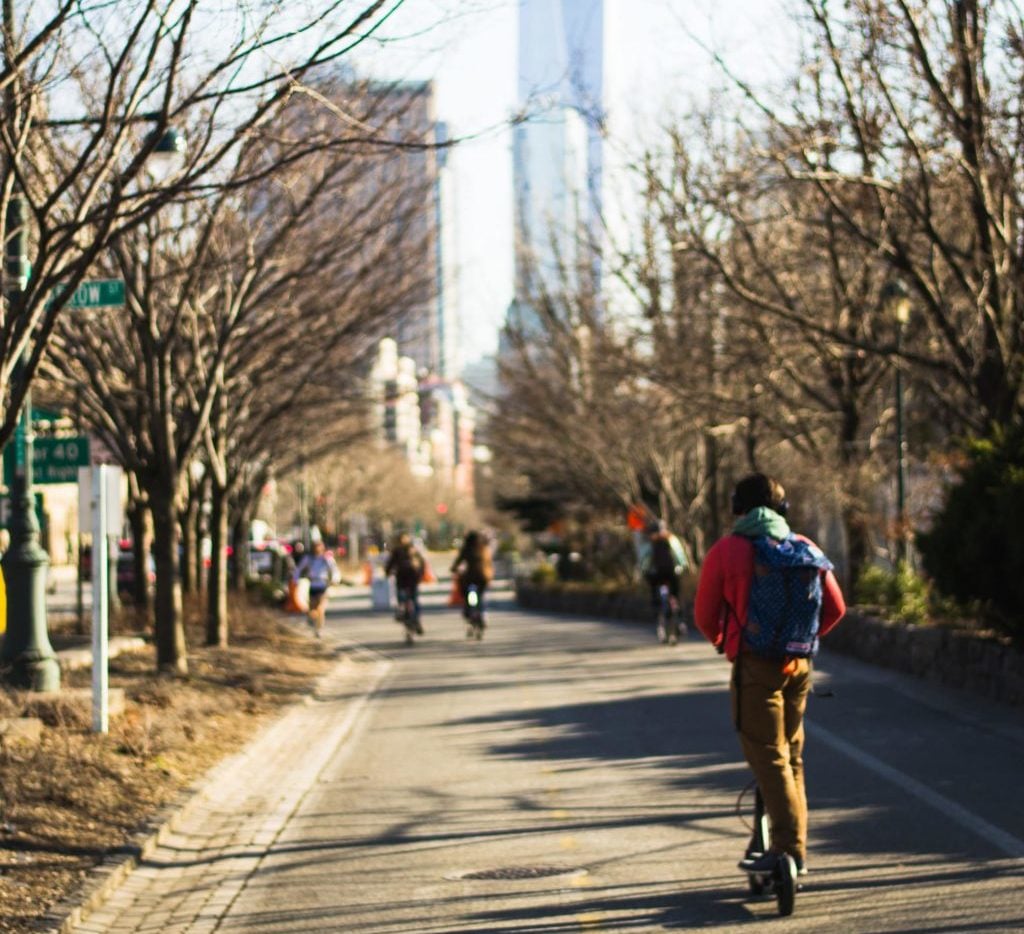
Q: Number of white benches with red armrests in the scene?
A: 0